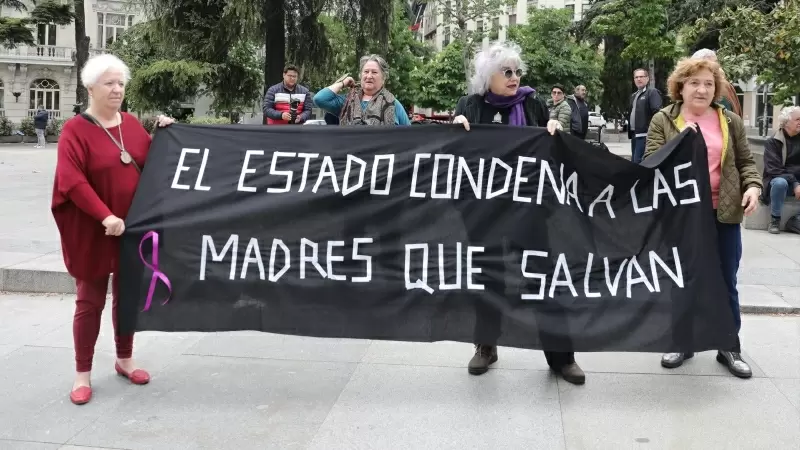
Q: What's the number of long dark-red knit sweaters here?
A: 1